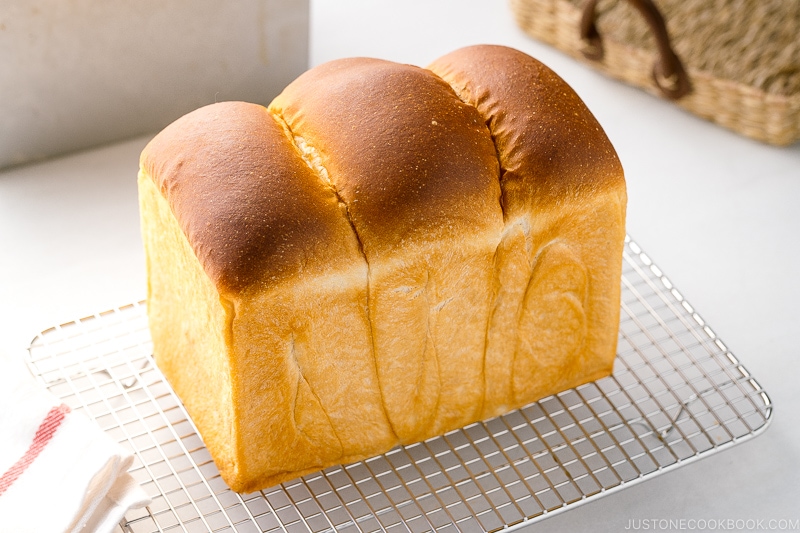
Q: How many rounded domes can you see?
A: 3